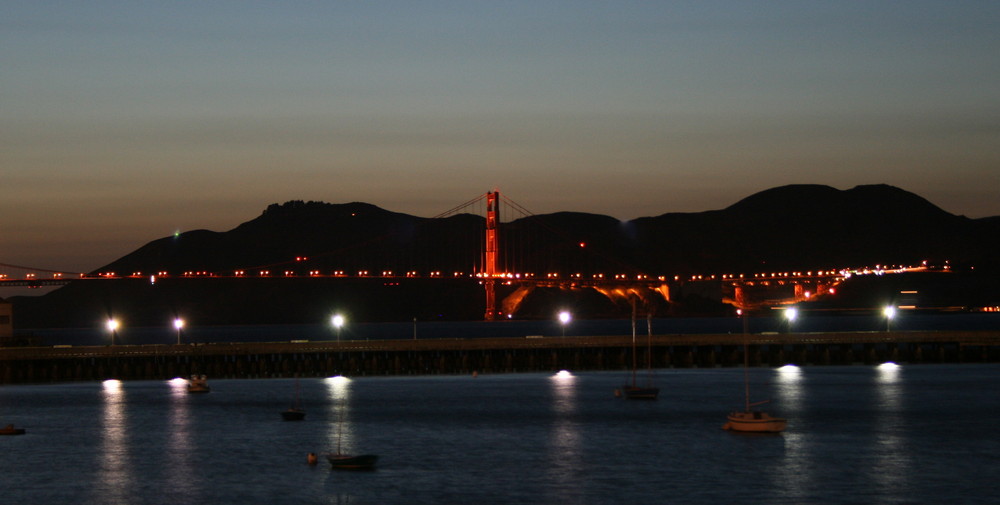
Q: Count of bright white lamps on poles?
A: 6